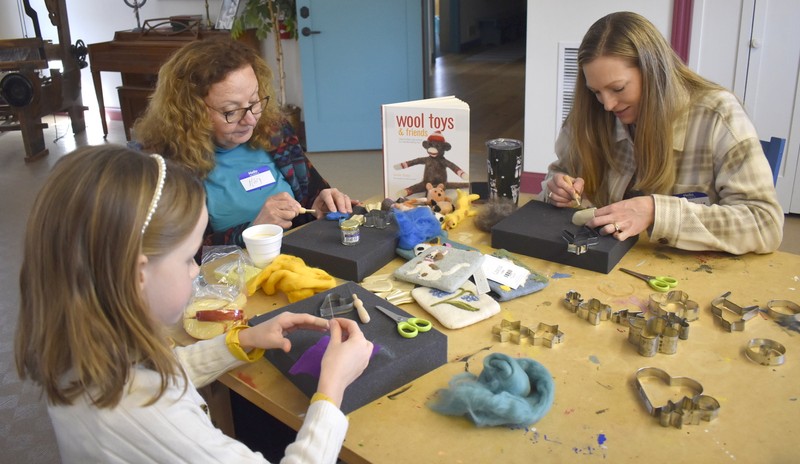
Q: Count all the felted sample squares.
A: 4